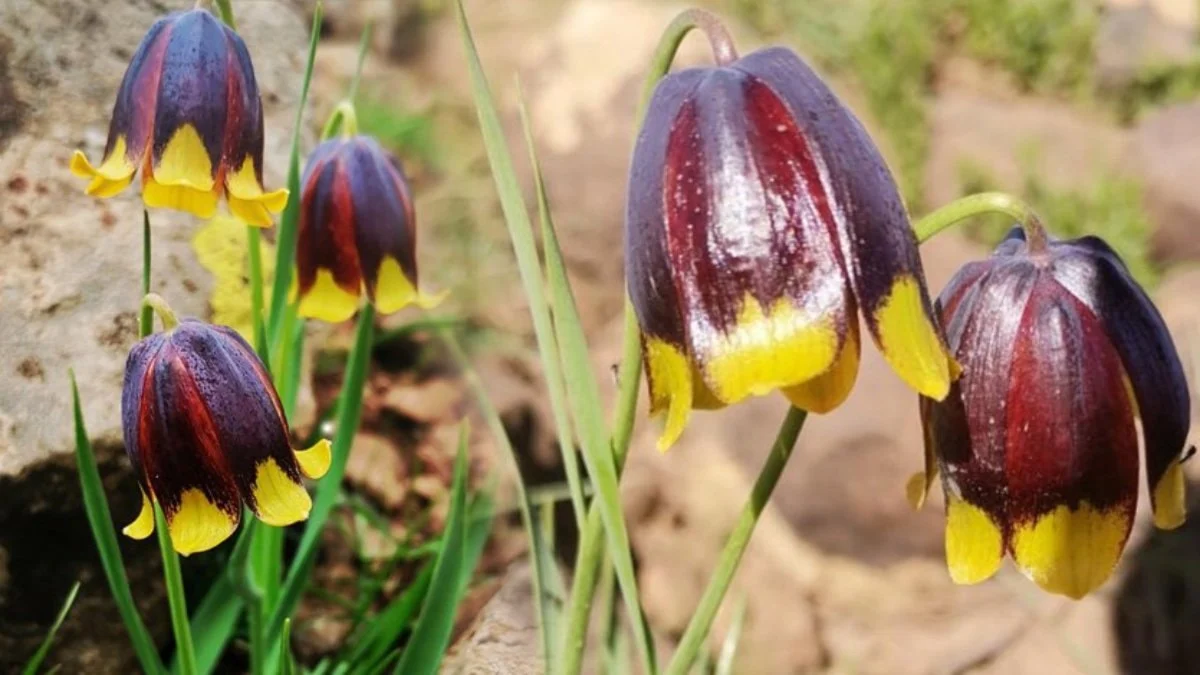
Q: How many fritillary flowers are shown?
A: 5